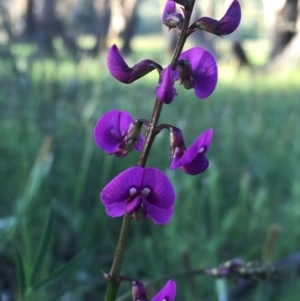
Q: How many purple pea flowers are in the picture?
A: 9